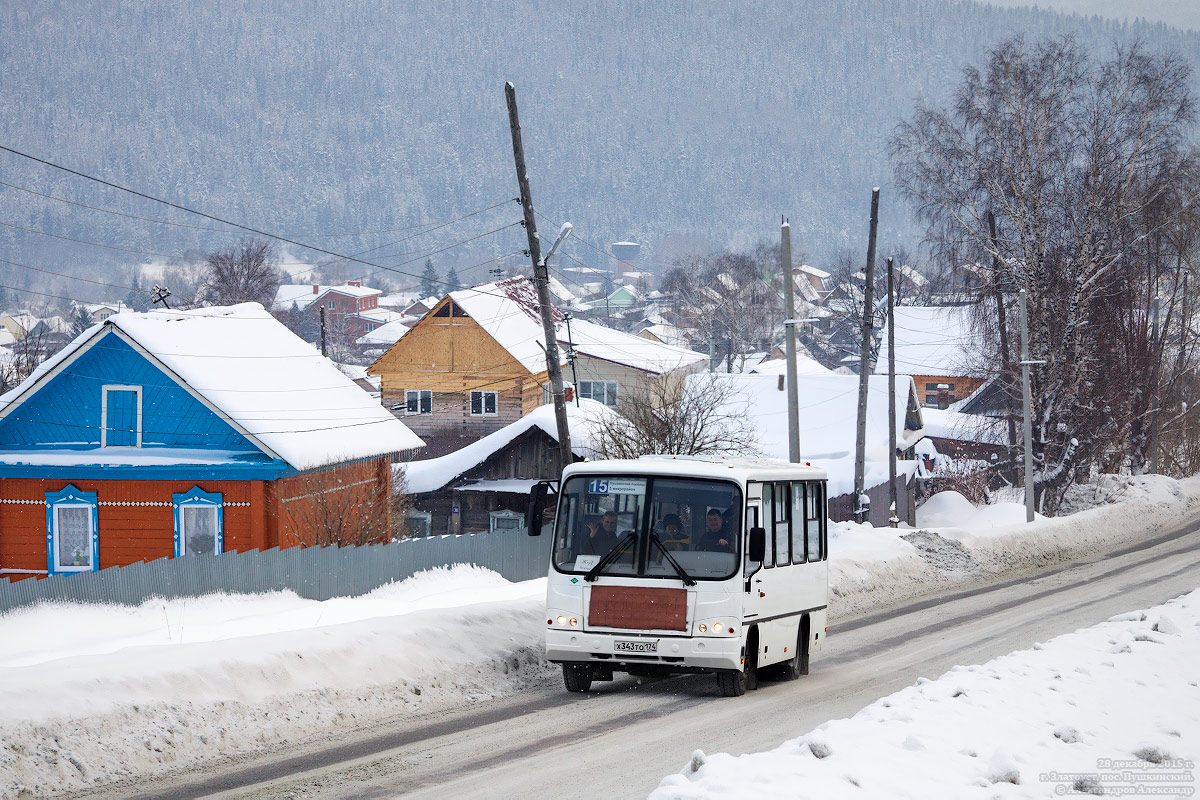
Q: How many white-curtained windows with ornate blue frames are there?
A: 2